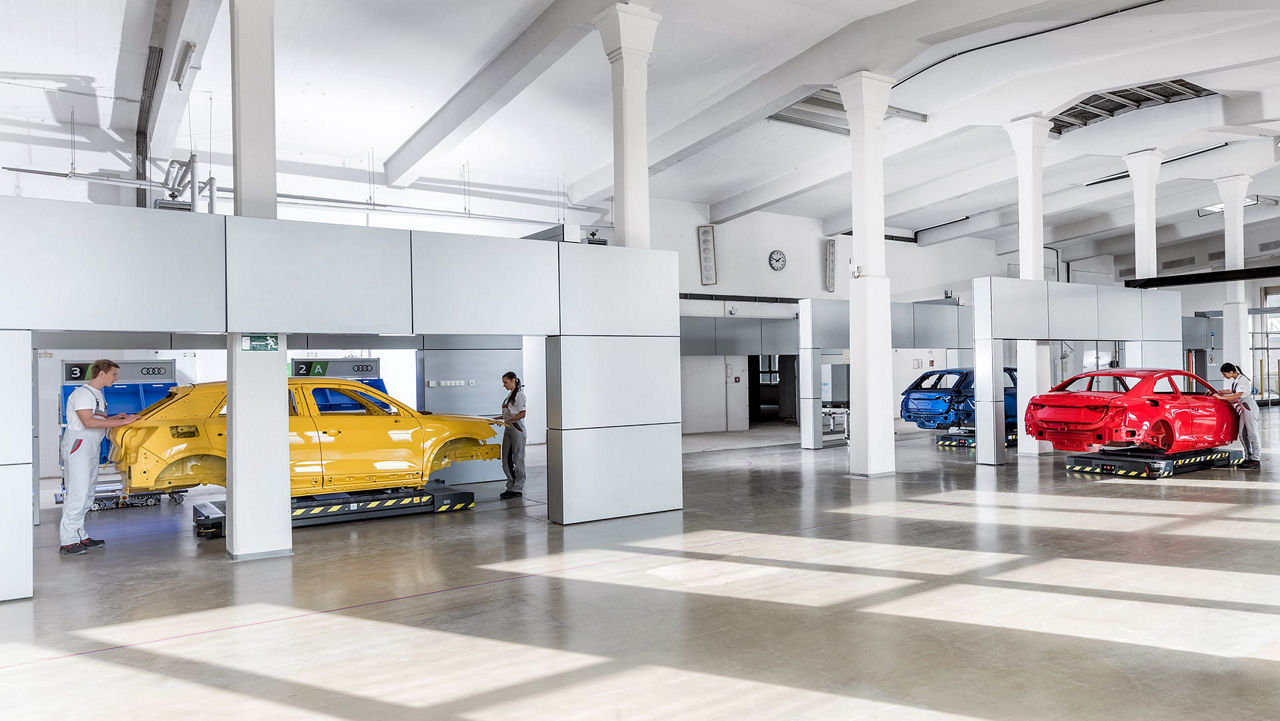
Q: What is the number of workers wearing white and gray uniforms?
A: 3